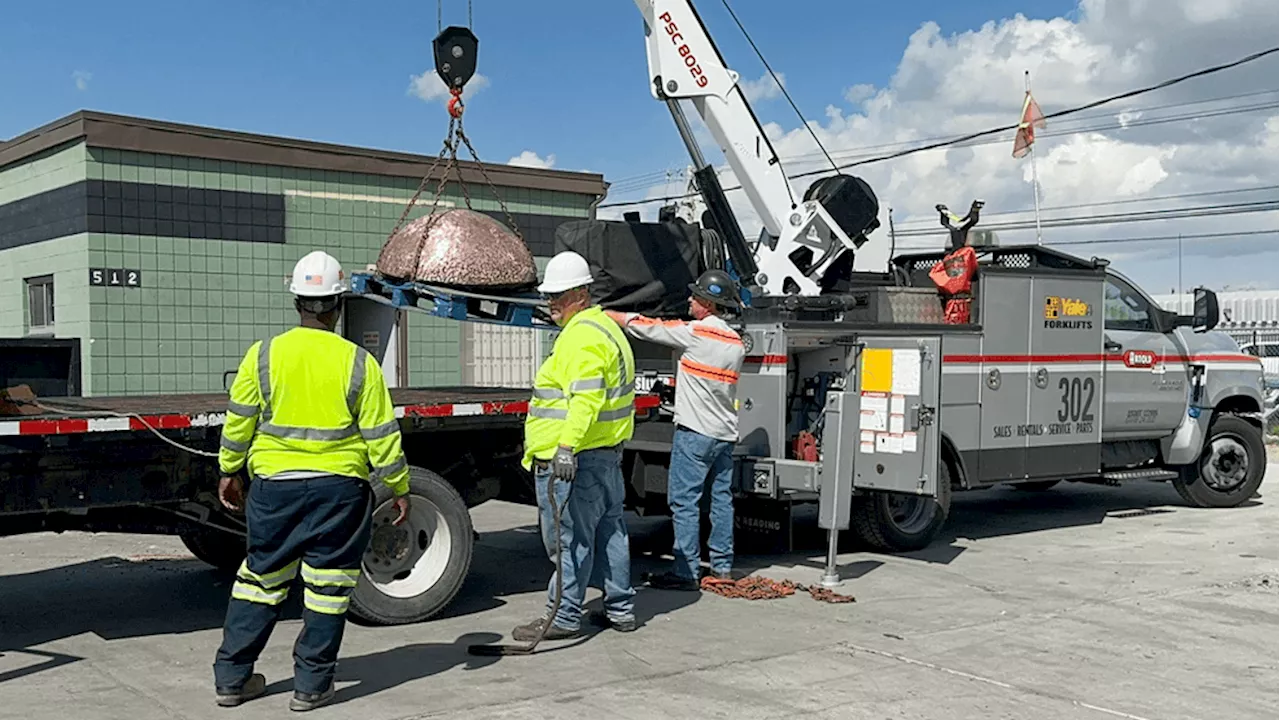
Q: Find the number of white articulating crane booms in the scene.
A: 1